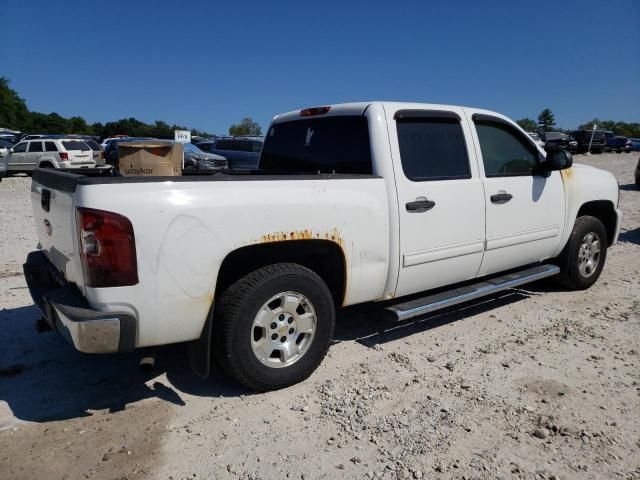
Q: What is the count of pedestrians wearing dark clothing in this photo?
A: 0